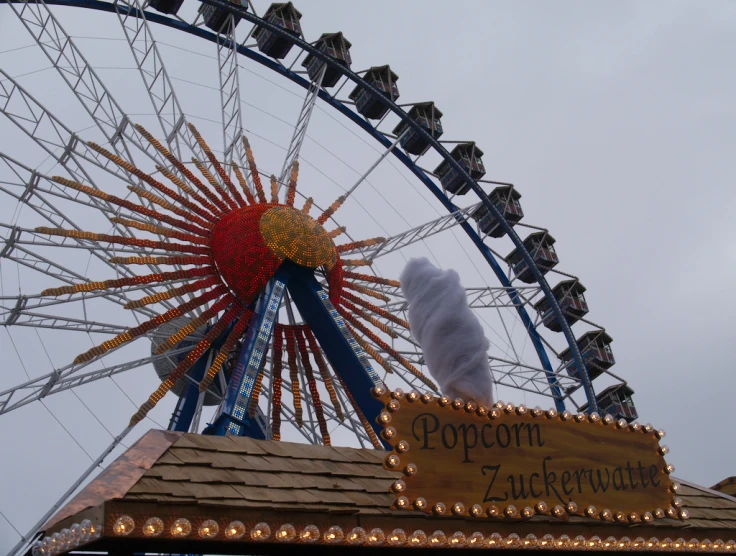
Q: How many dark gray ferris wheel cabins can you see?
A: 12